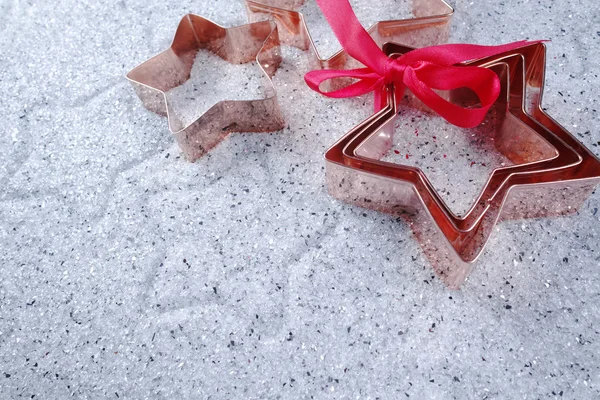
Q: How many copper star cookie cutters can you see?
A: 5